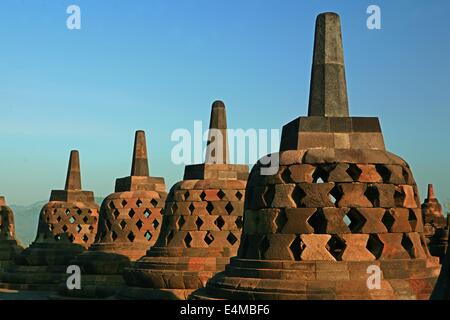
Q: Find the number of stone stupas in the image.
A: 6